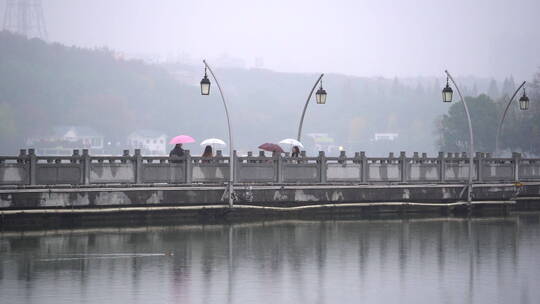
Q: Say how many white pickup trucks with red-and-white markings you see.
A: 0